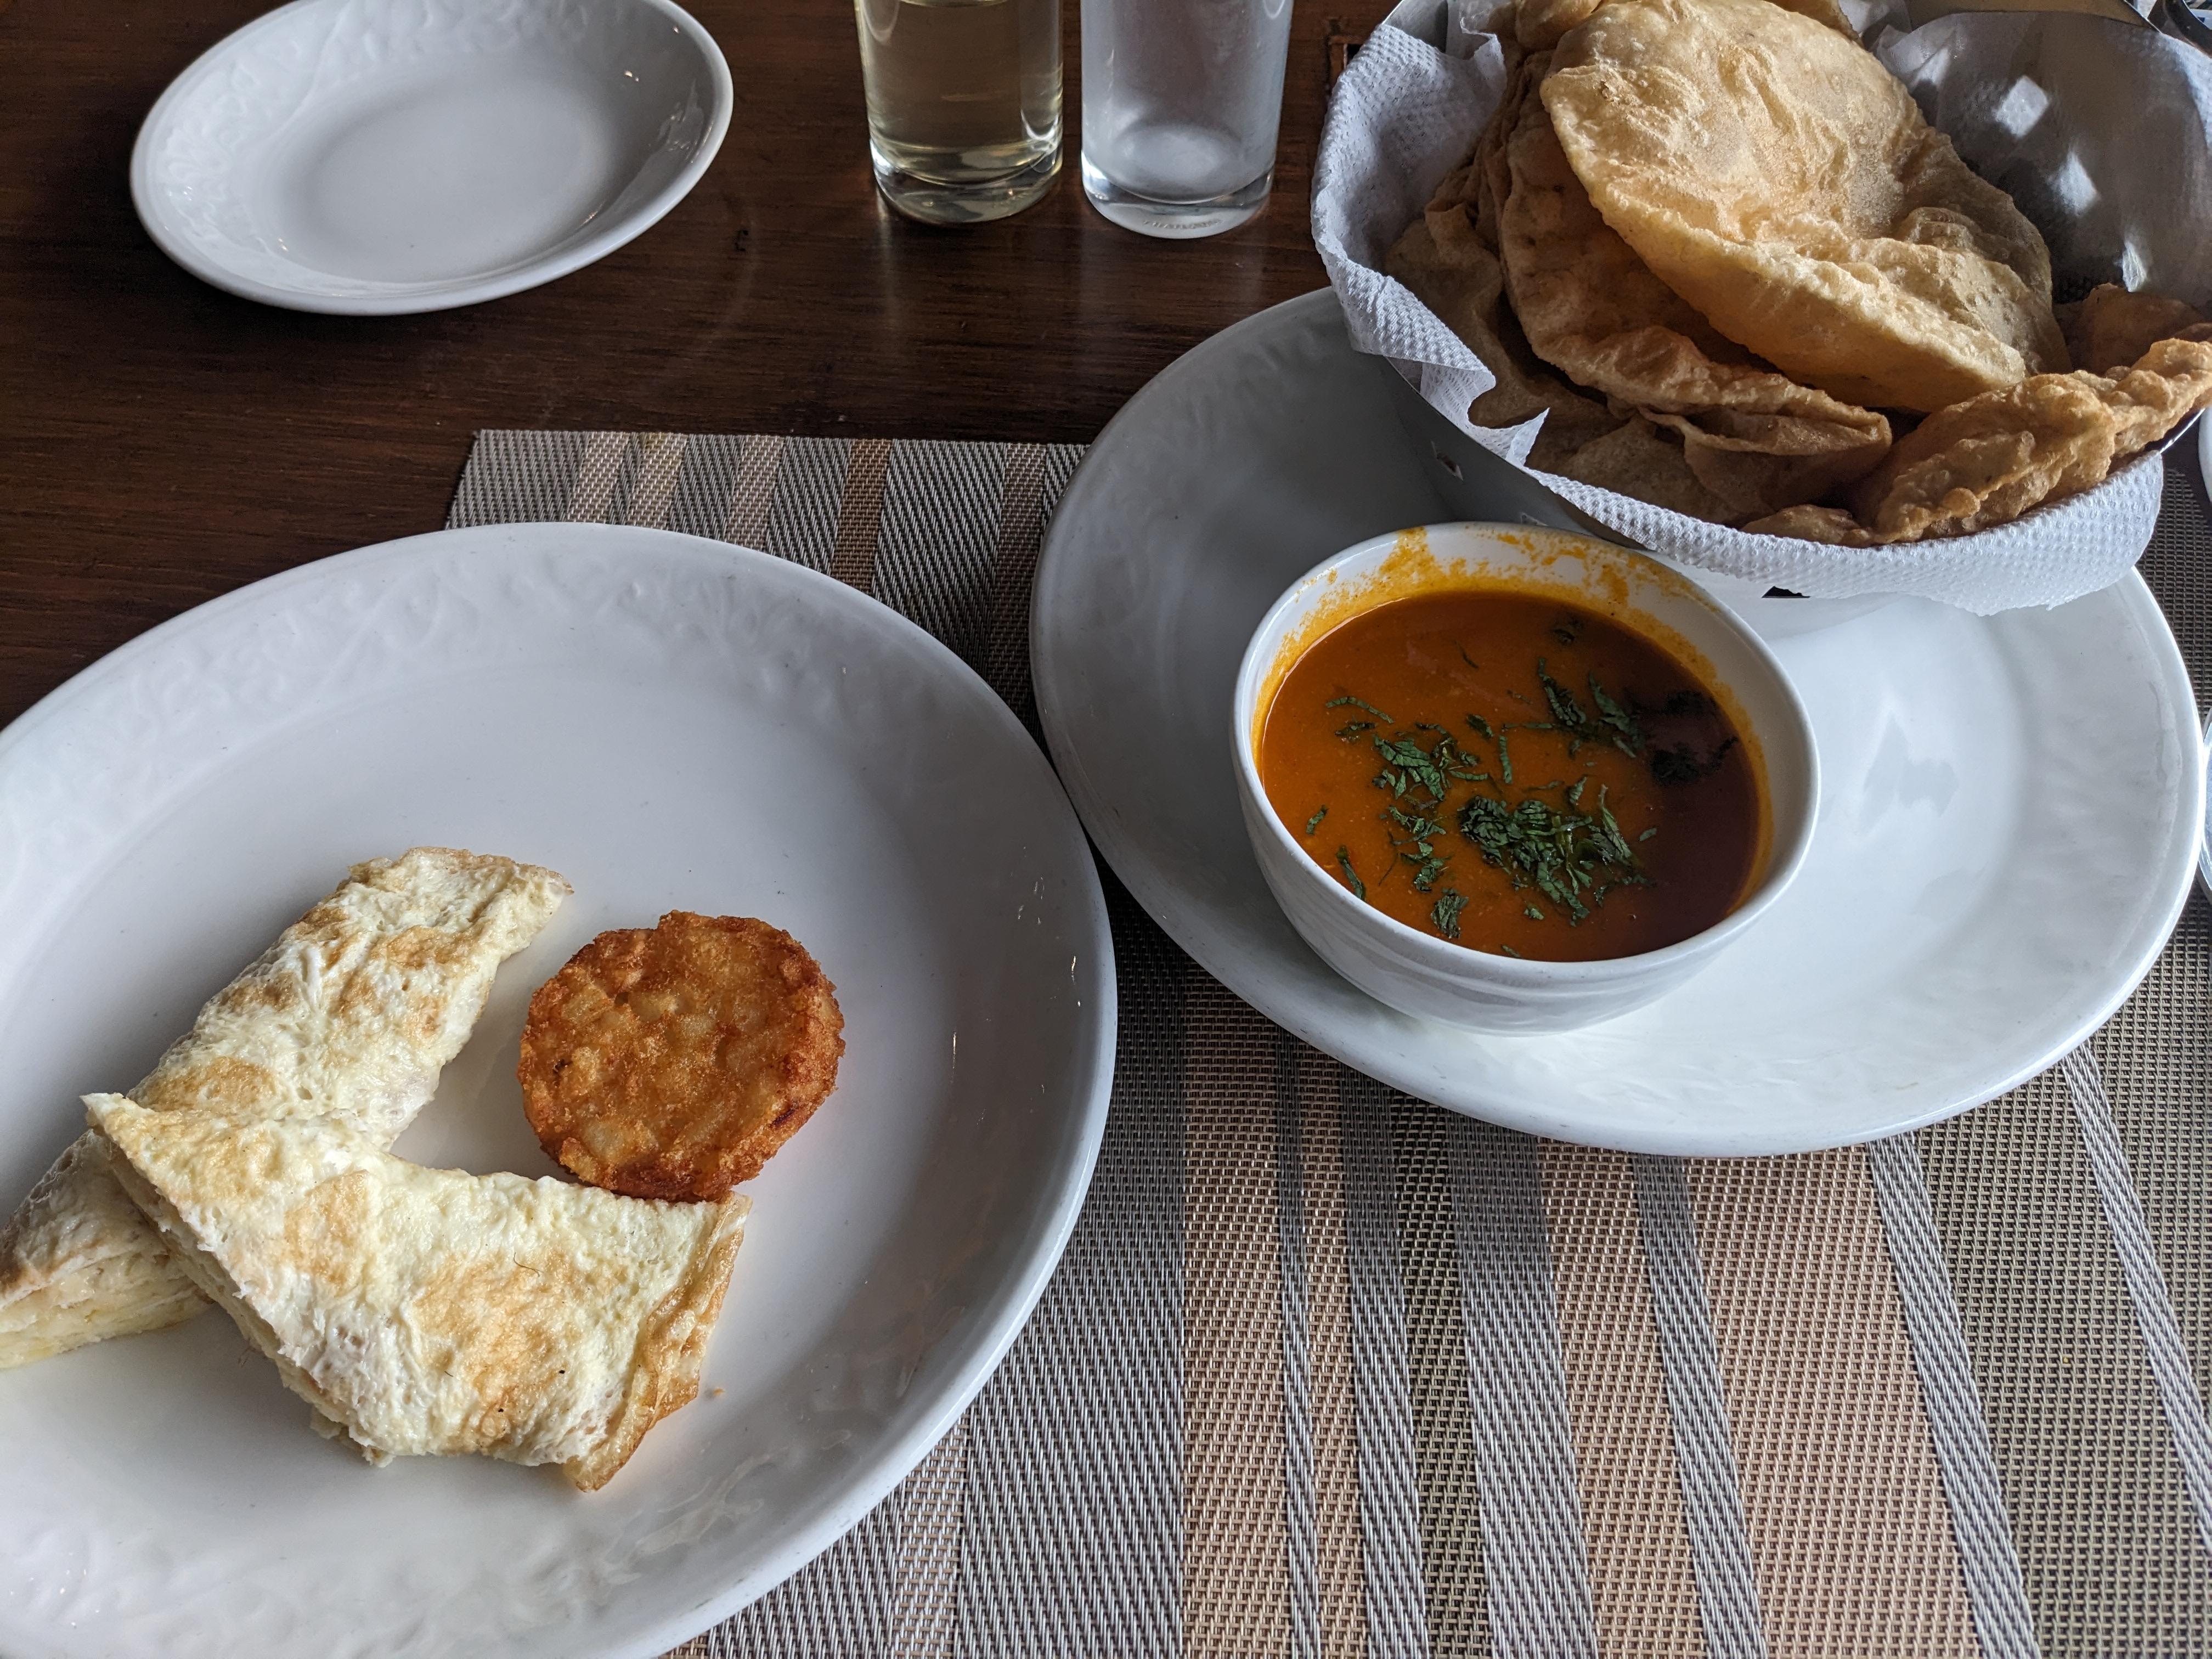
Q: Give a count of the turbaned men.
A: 0